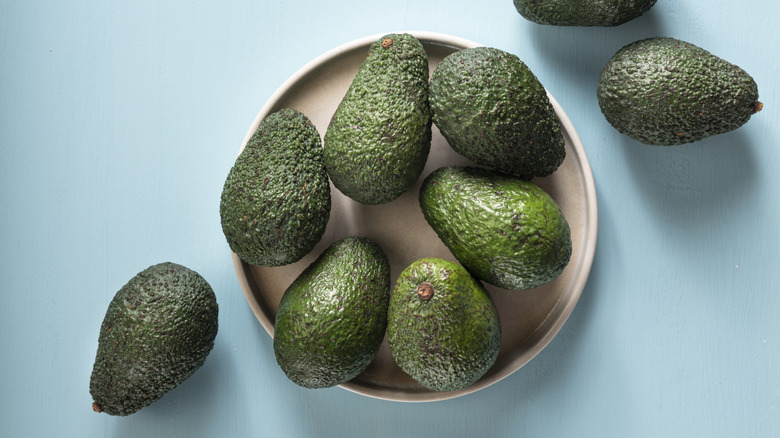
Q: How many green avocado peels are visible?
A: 9